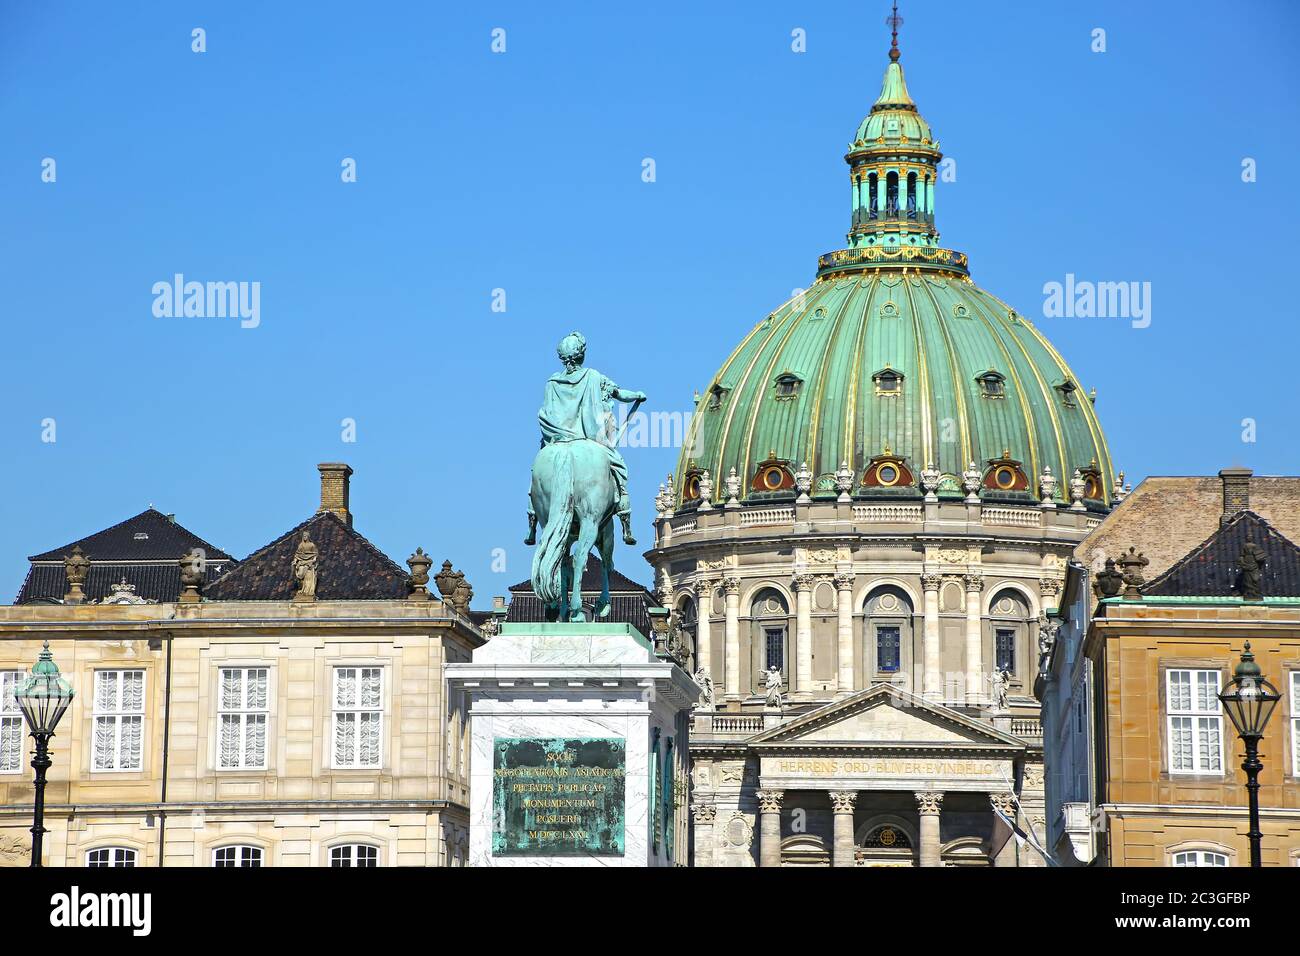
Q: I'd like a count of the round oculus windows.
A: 5